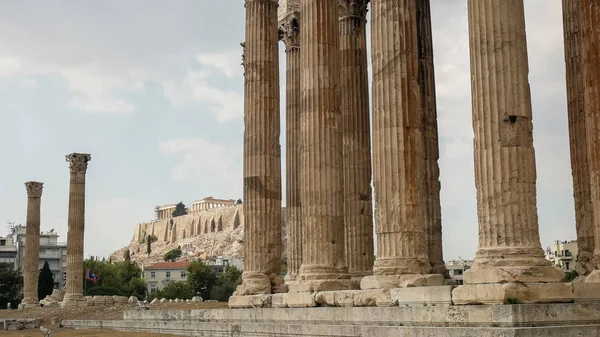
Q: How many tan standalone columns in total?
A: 2